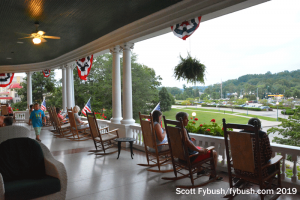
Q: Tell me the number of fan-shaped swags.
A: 4